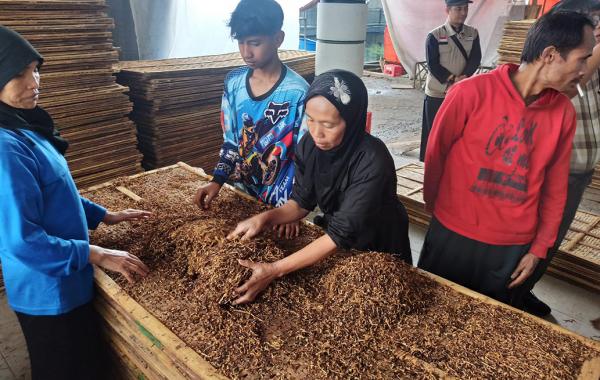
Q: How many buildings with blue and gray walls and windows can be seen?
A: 1